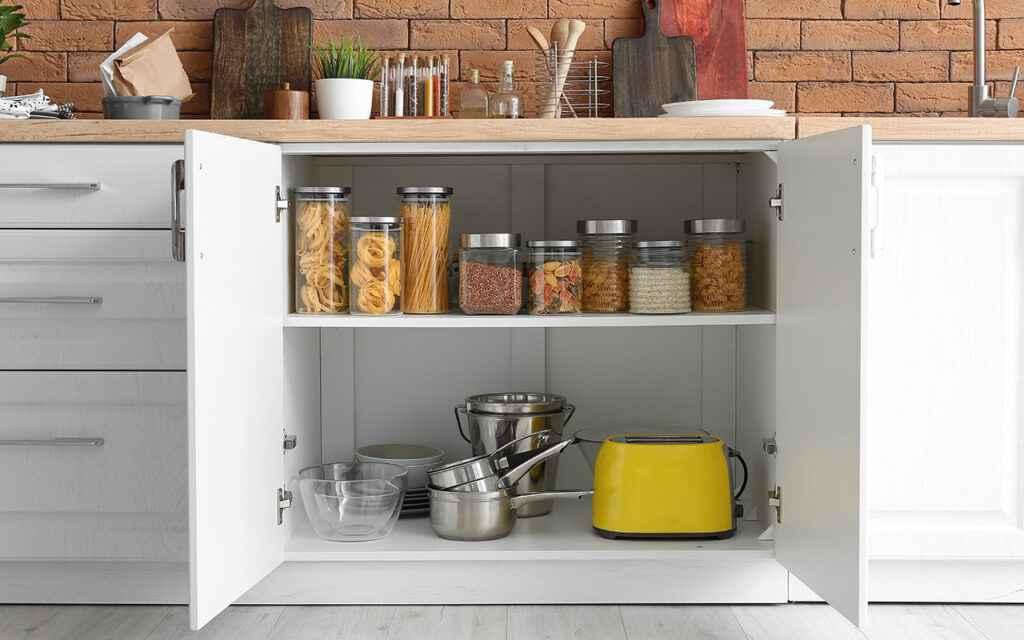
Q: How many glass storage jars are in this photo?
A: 8